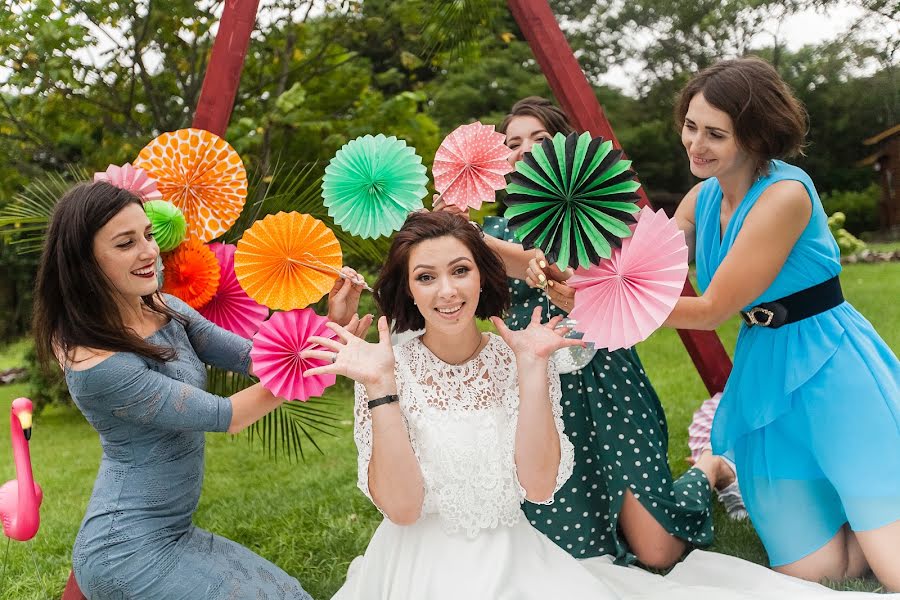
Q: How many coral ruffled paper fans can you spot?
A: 1